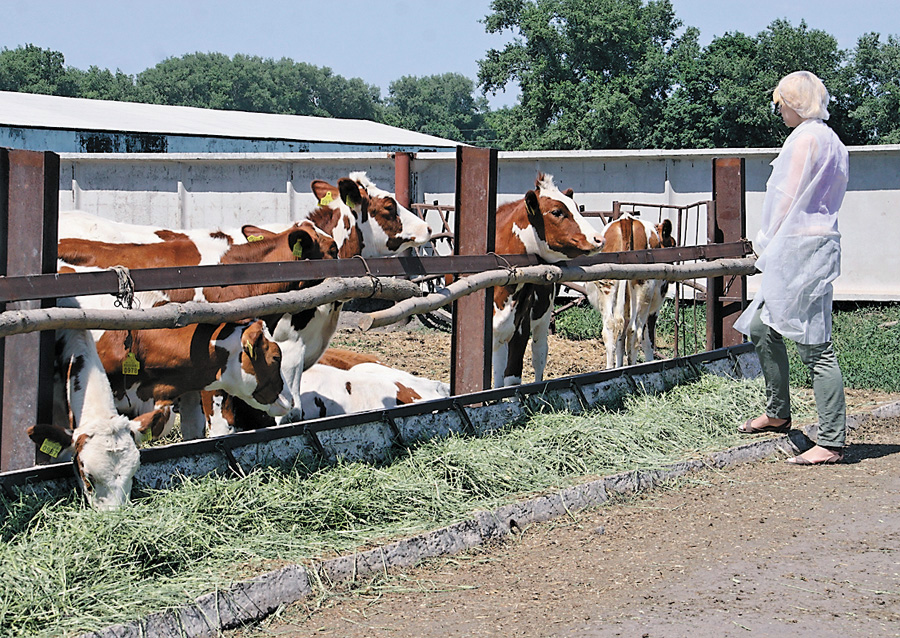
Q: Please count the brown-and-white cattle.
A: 7